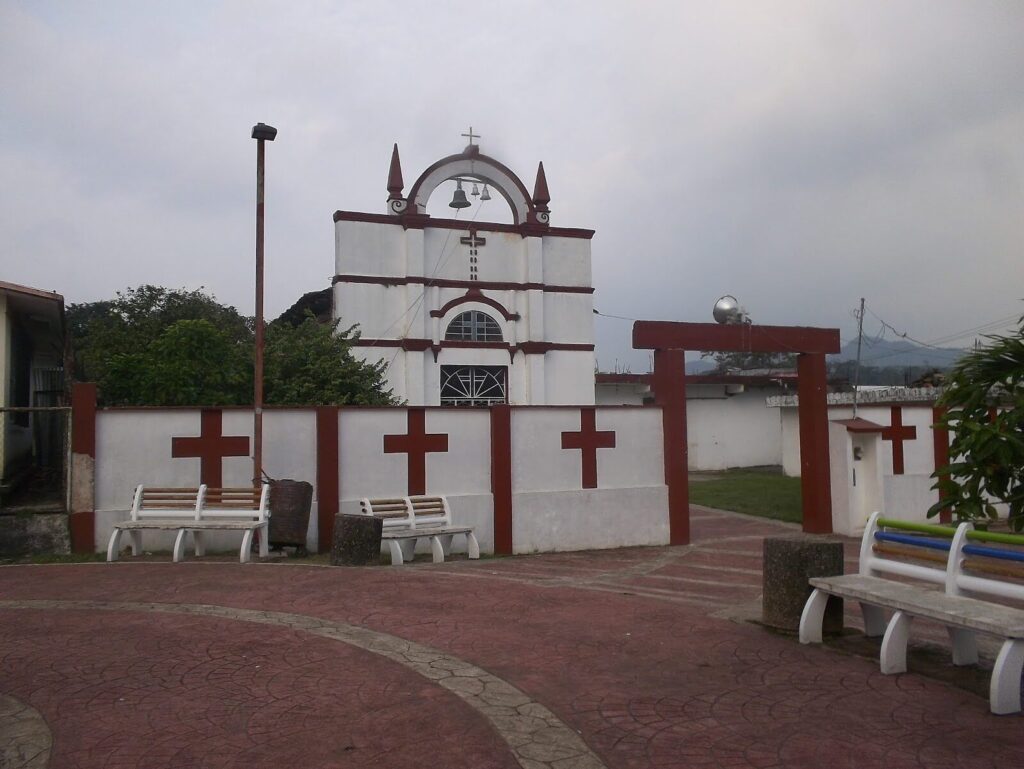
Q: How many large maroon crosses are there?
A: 4